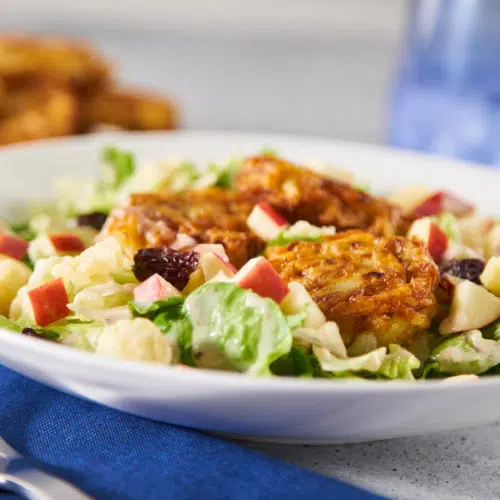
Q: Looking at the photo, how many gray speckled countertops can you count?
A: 1